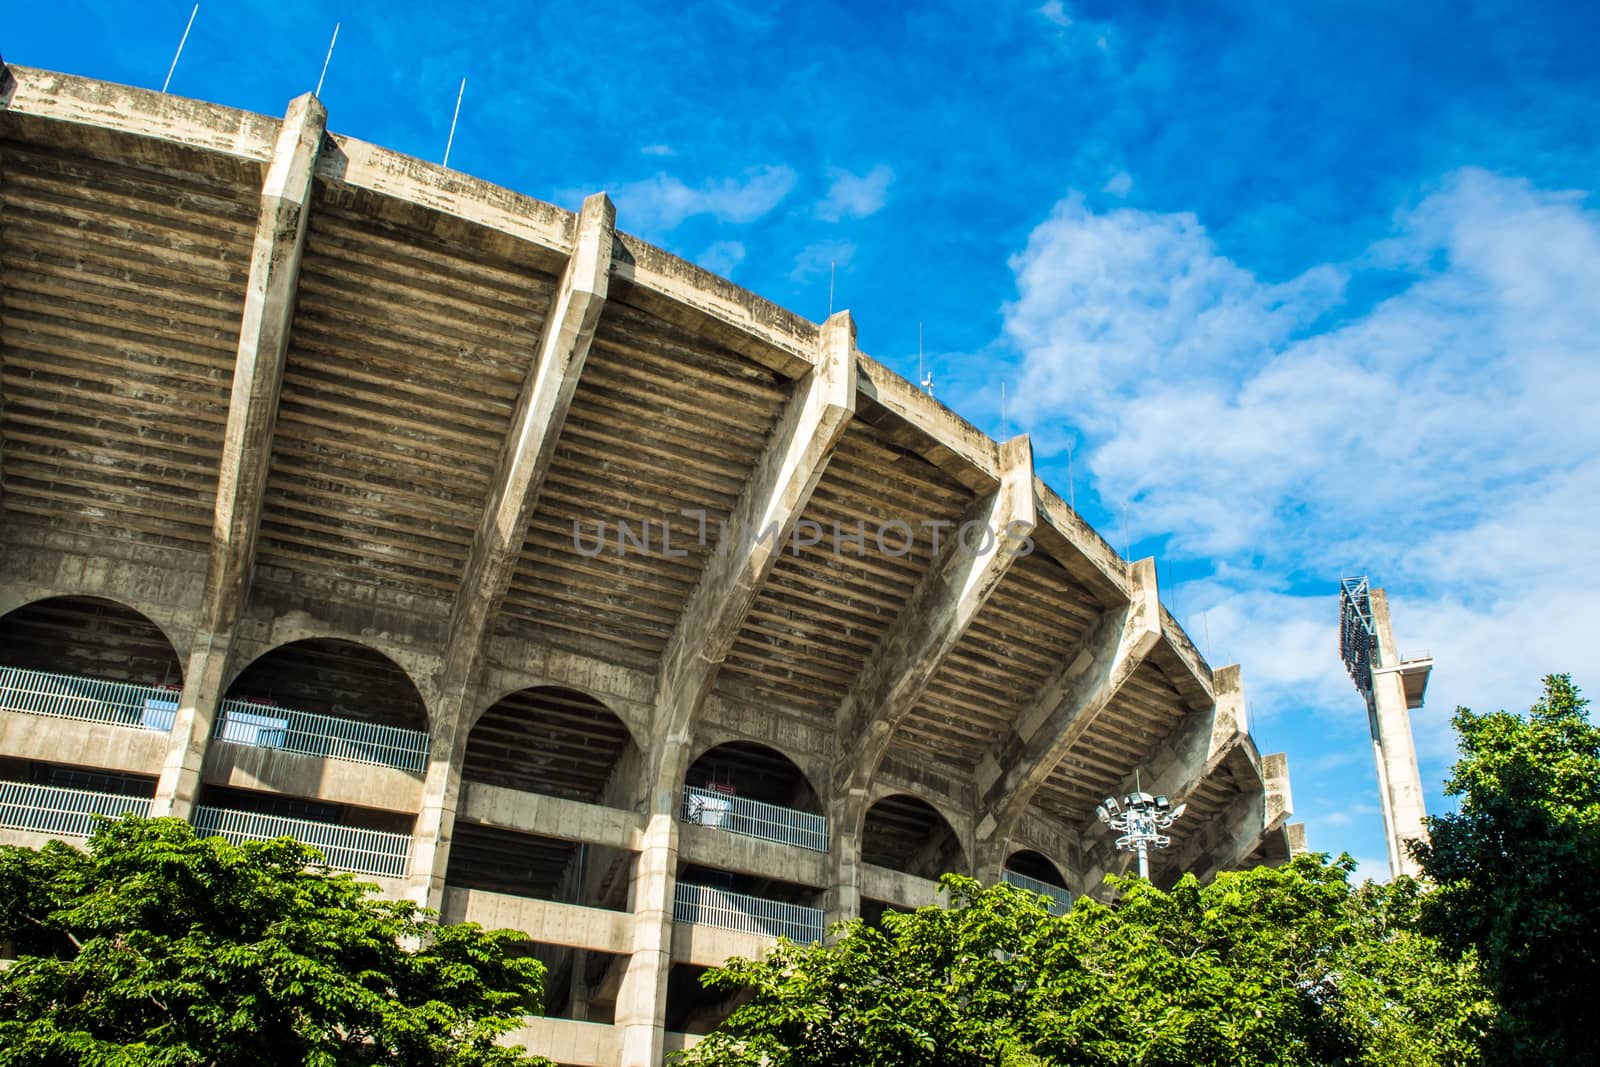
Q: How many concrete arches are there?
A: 6